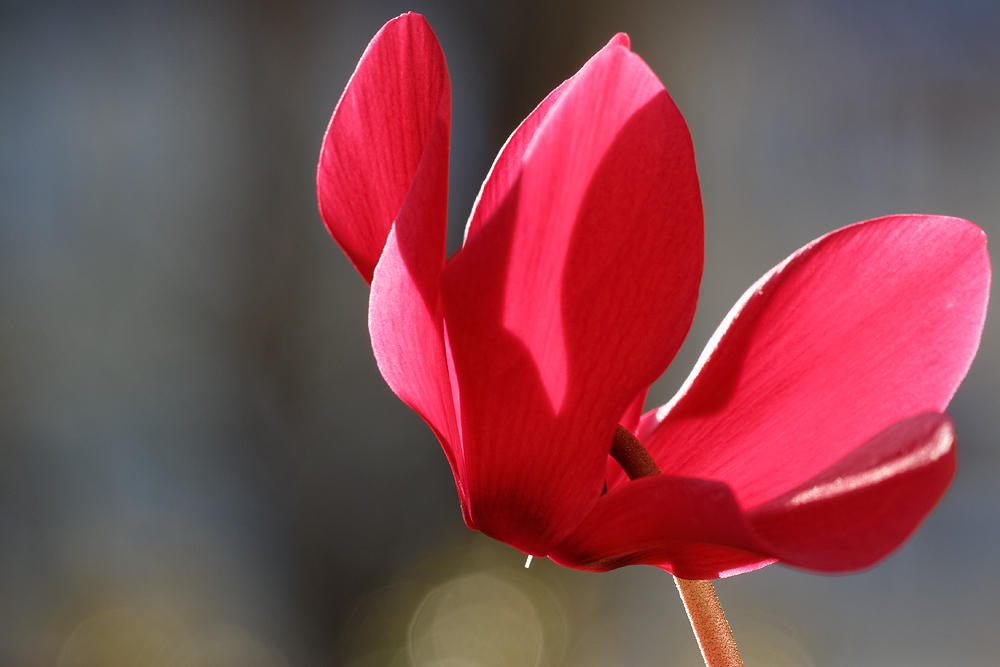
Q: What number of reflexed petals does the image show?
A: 5